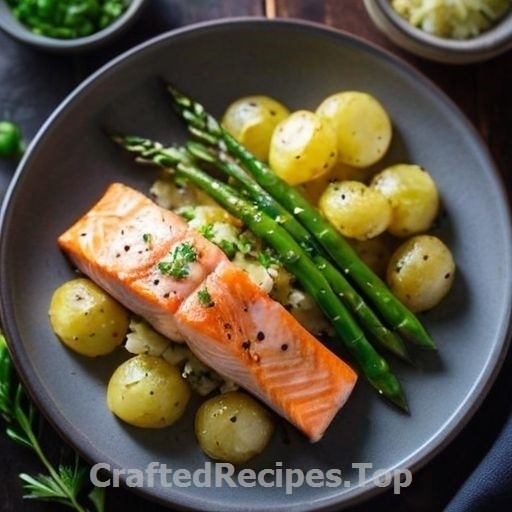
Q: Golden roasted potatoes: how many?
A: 9